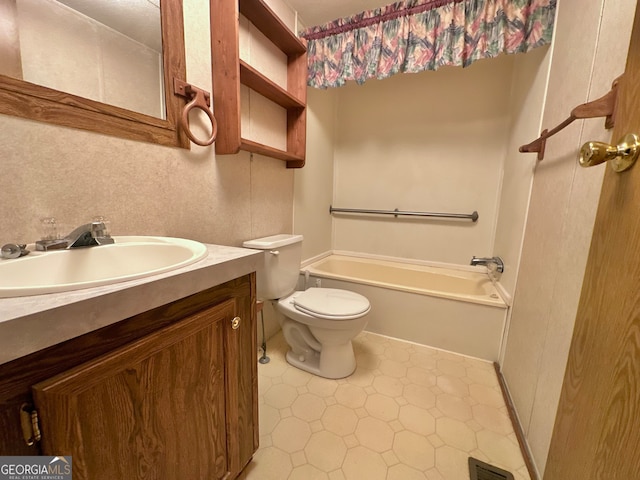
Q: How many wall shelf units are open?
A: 1